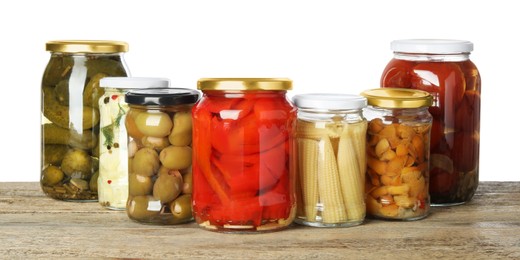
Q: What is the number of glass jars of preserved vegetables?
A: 7